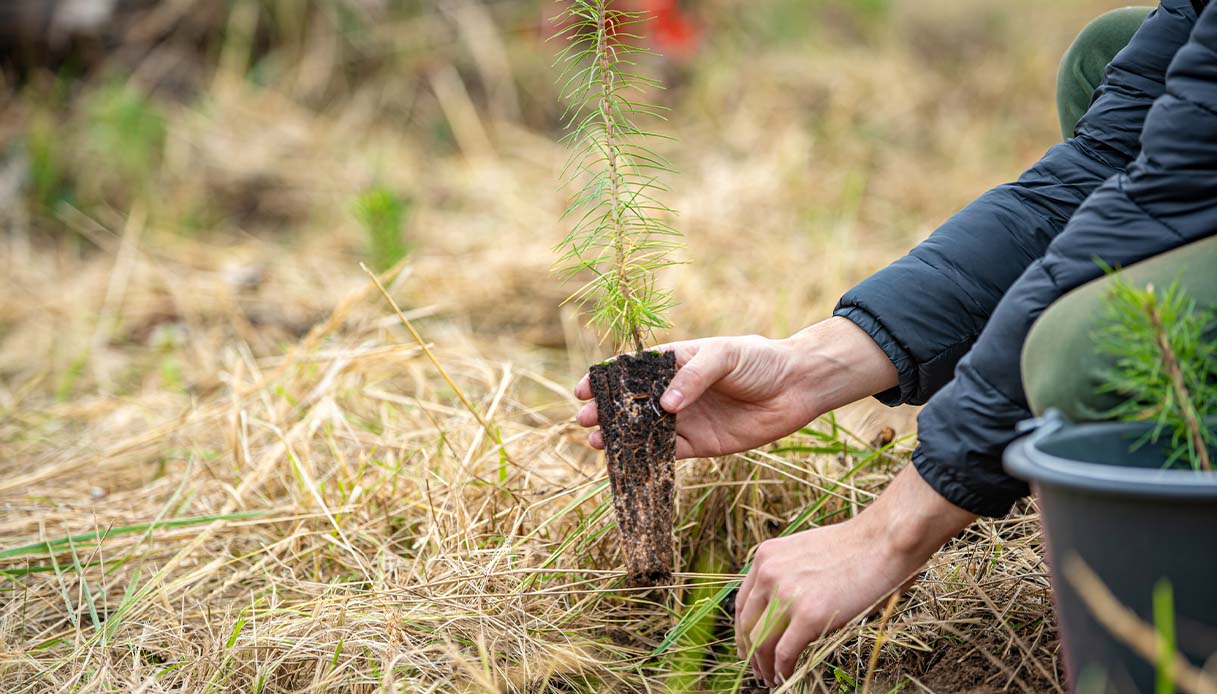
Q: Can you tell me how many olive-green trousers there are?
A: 1